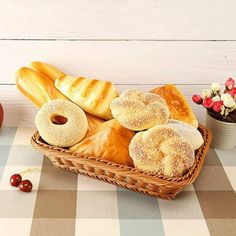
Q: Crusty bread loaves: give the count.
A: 3